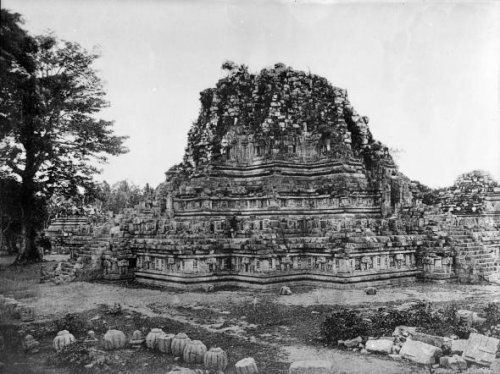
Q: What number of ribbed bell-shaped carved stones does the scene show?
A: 8